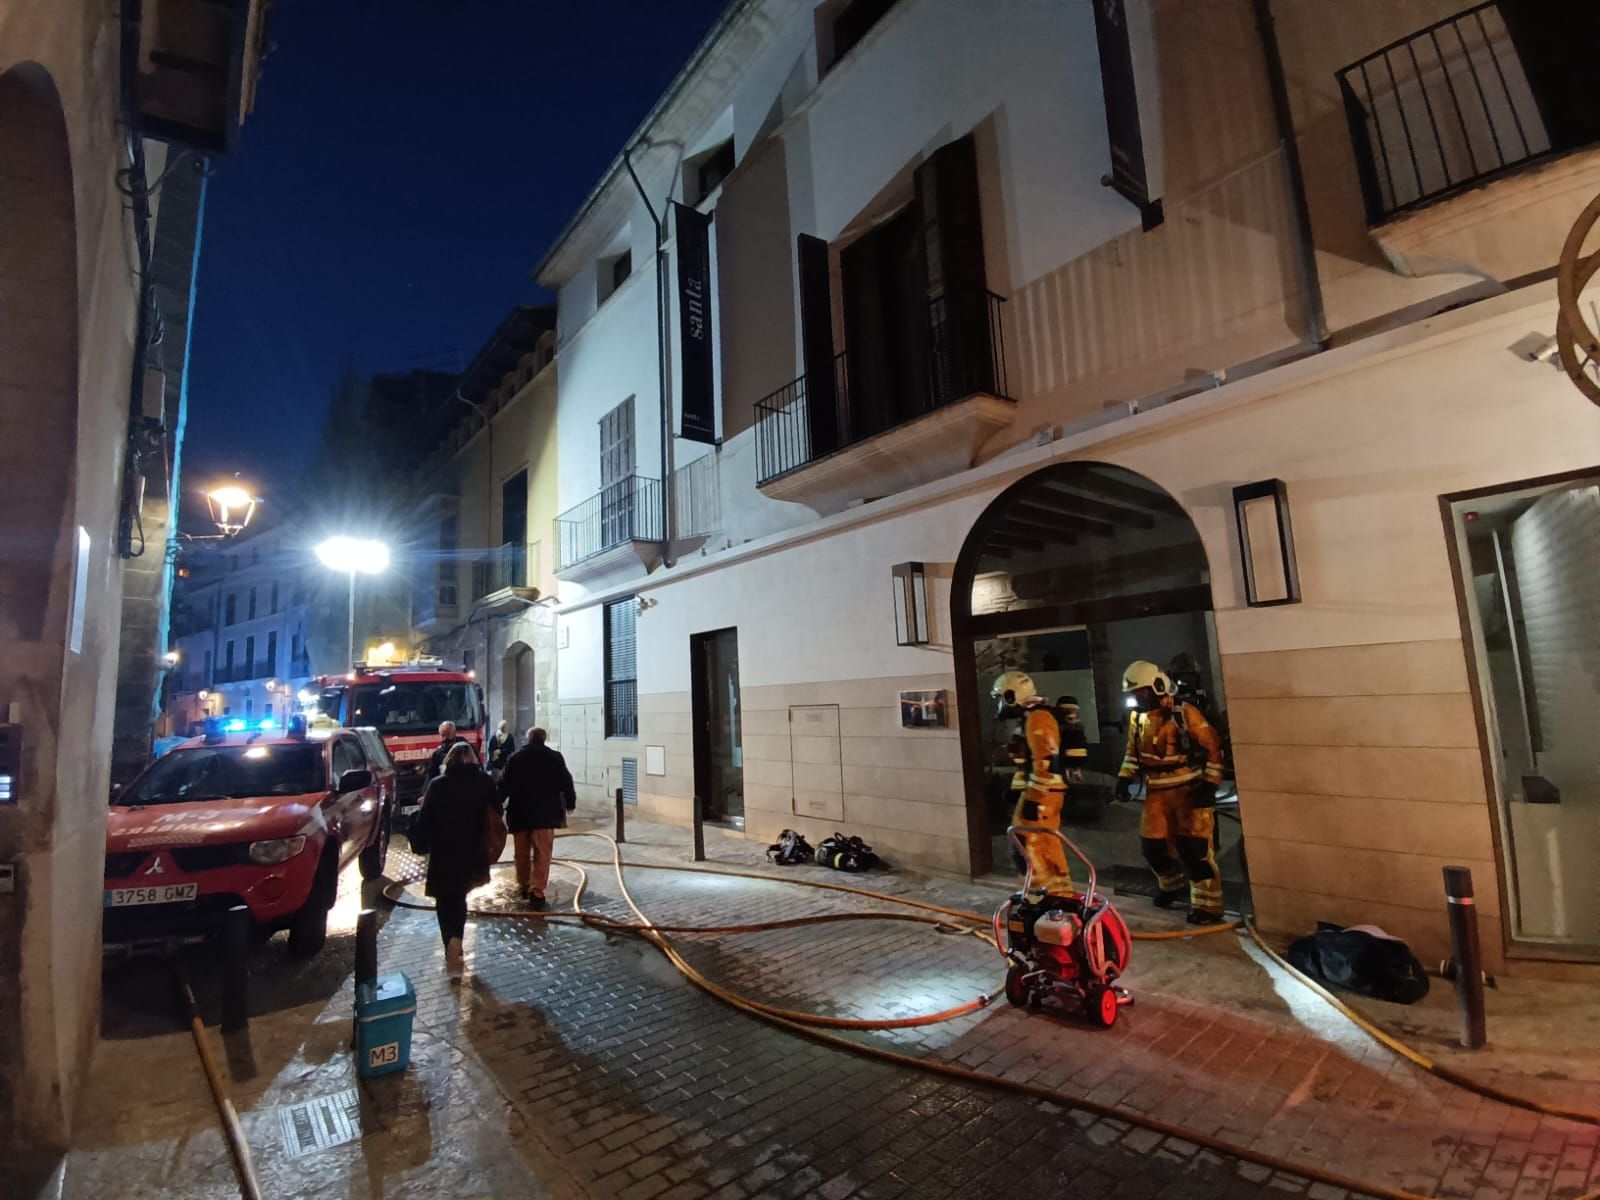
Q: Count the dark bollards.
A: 5